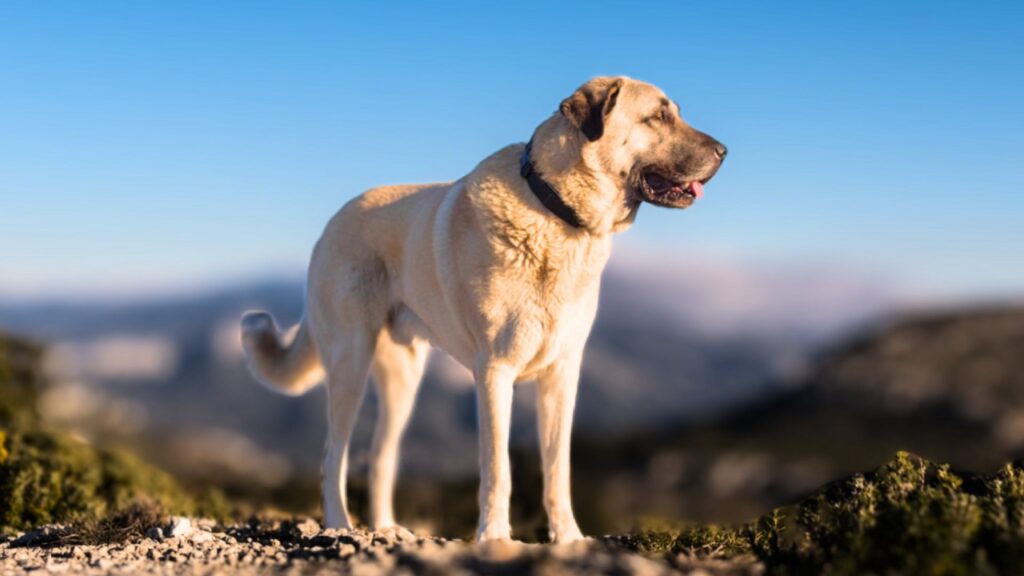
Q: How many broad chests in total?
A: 1